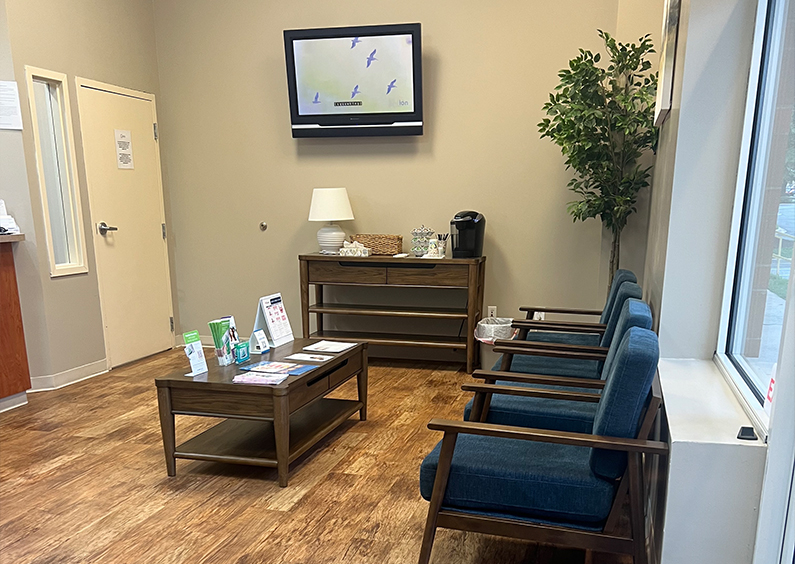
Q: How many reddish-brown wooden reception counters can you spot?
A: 1